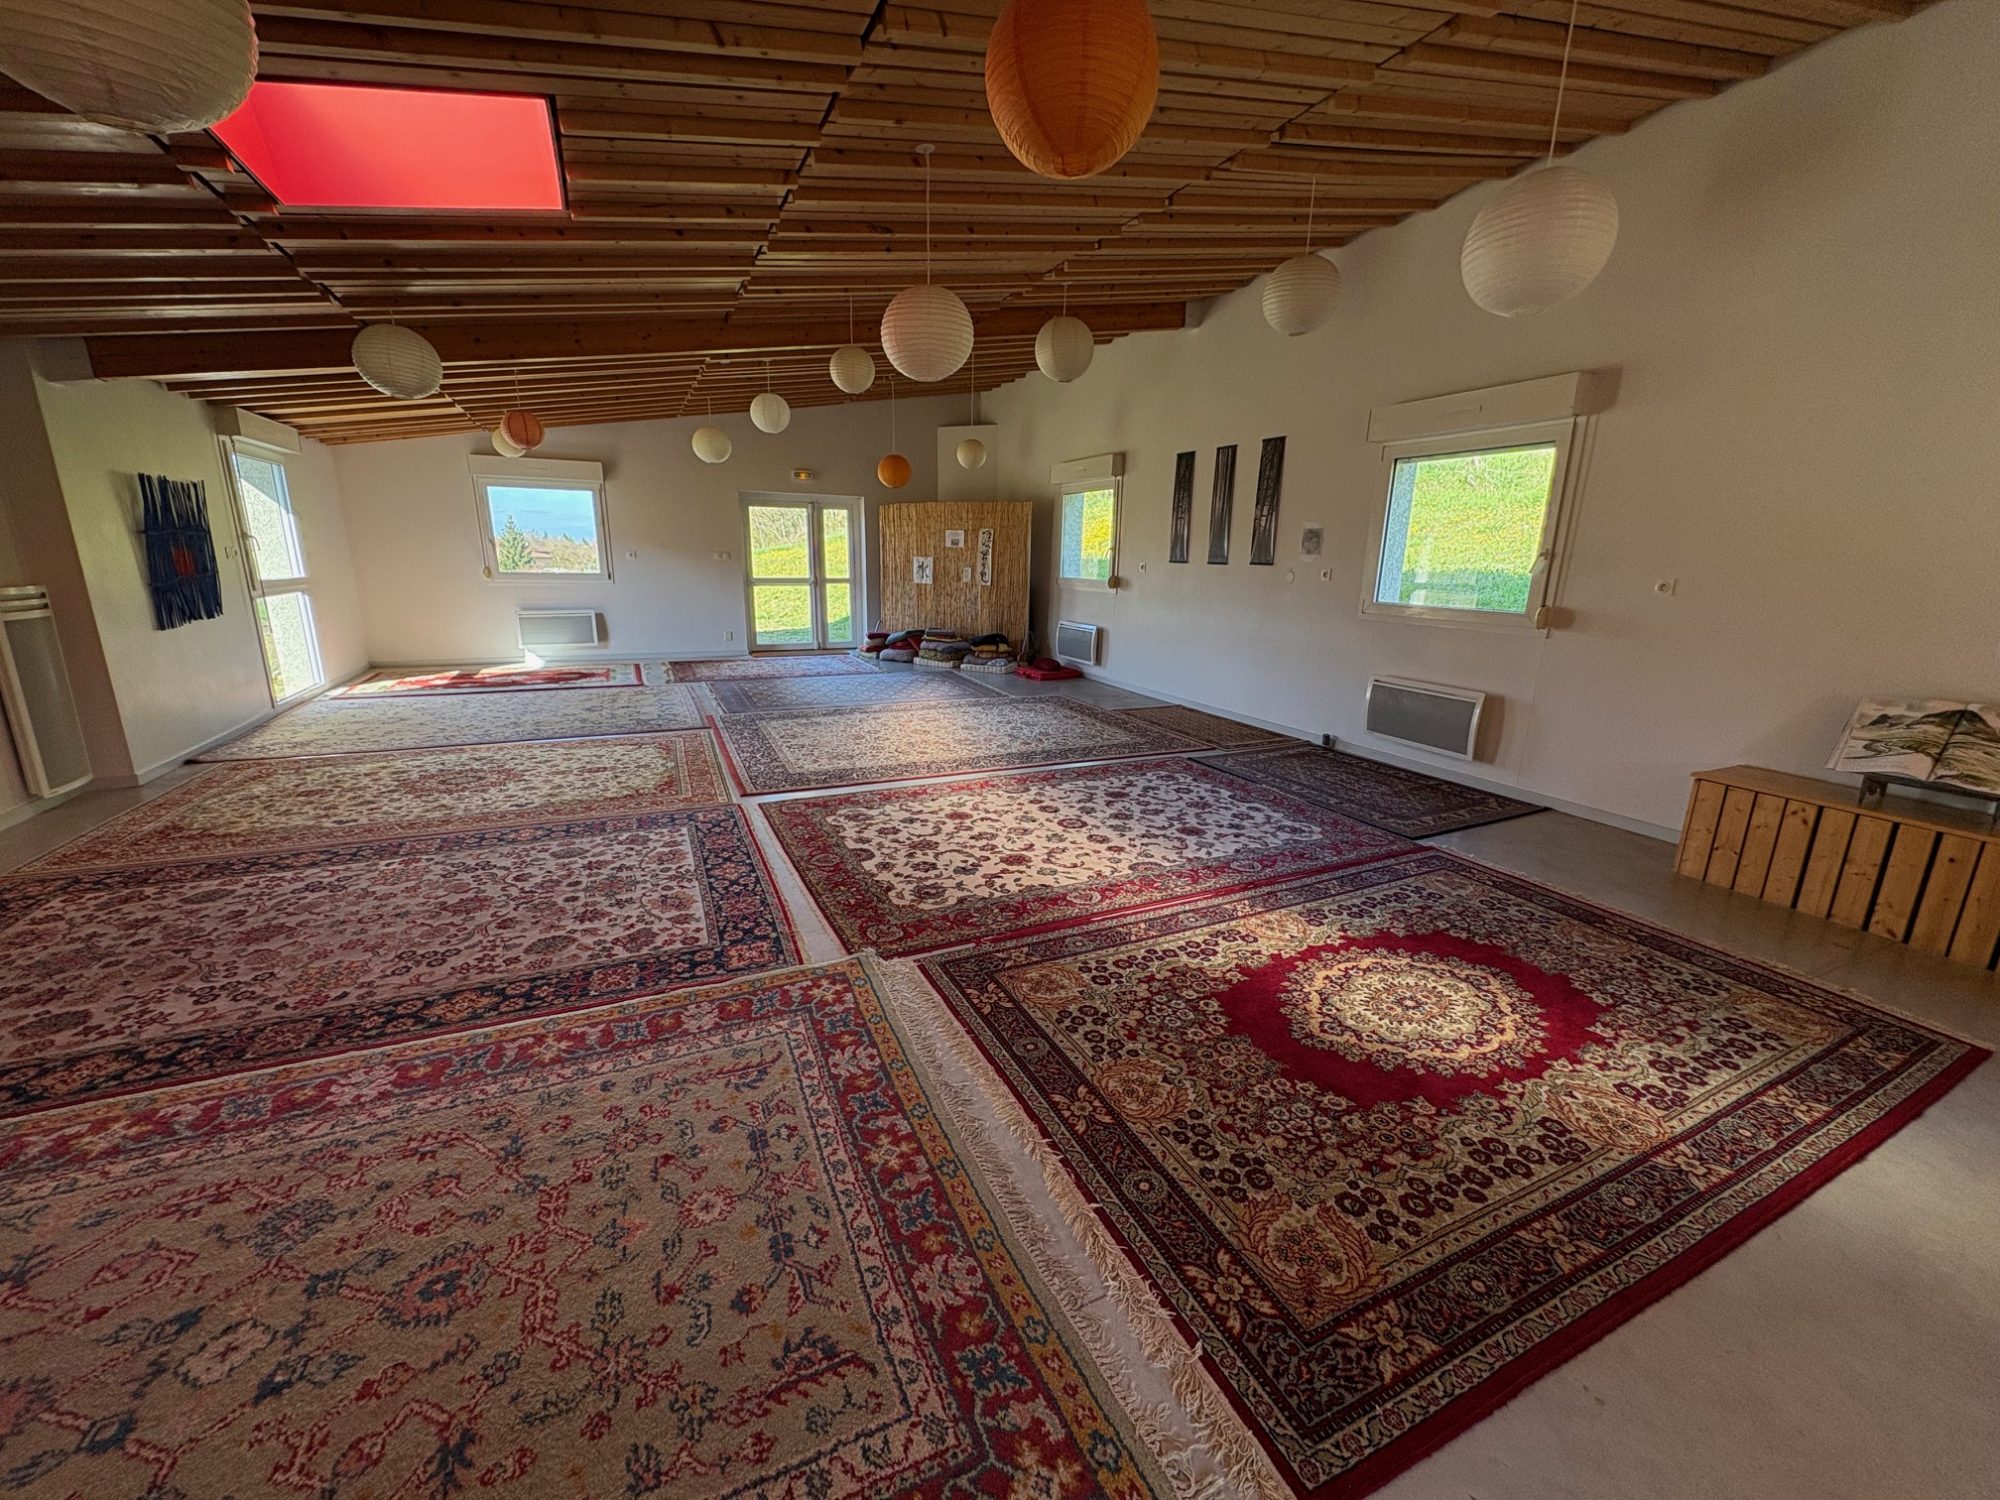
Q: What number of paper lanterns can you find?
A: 14